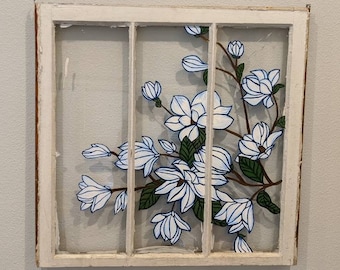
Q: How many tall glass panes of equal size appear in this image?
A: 3